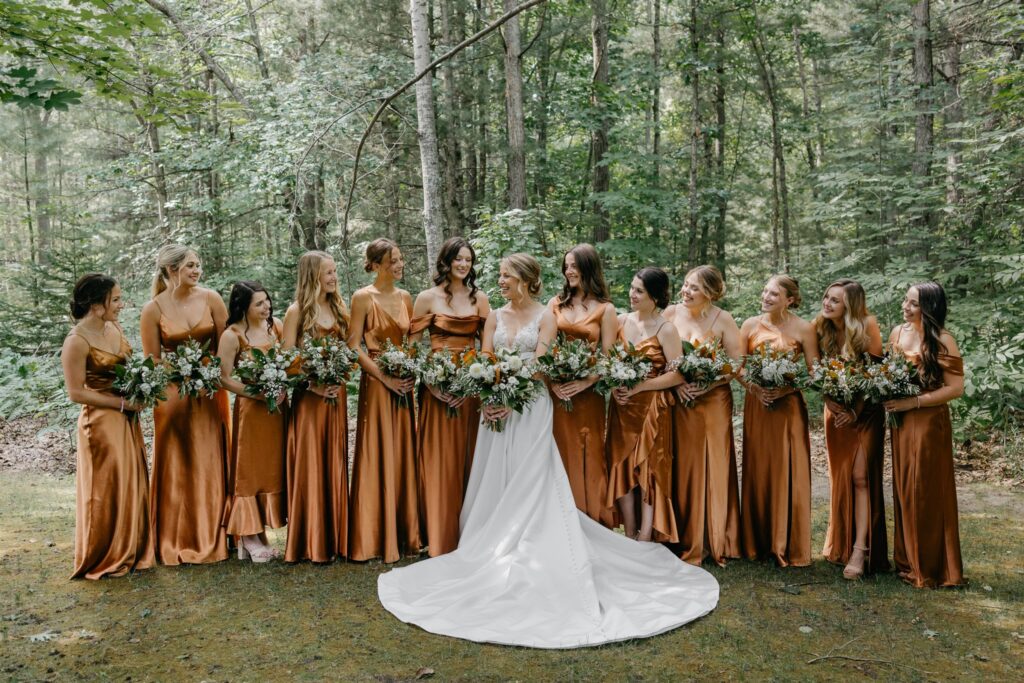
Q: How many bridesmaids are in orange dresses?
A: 12